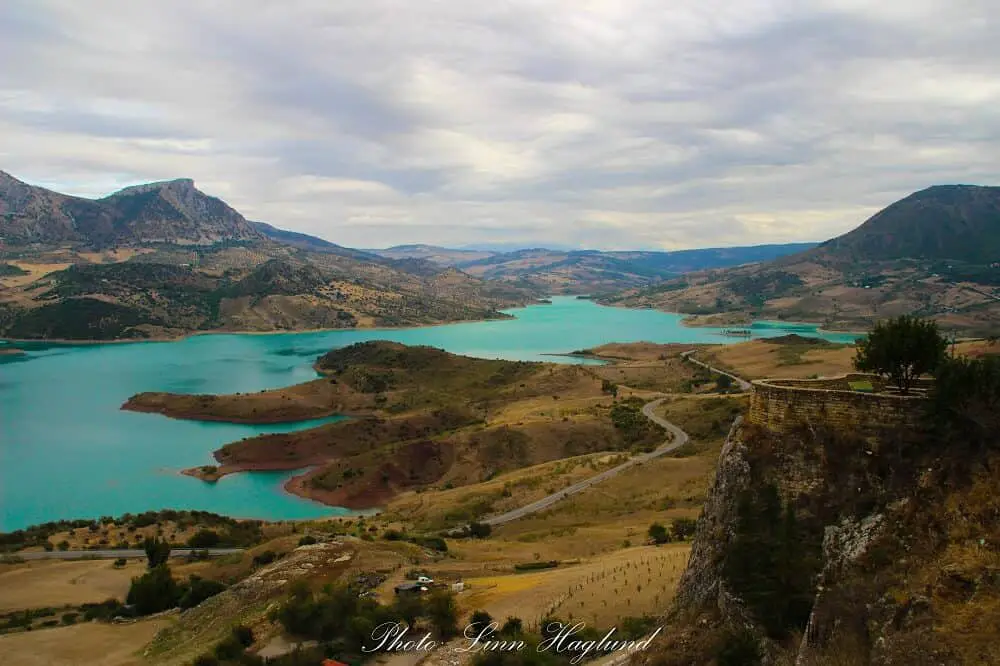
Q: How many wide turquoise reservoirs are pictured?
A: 1